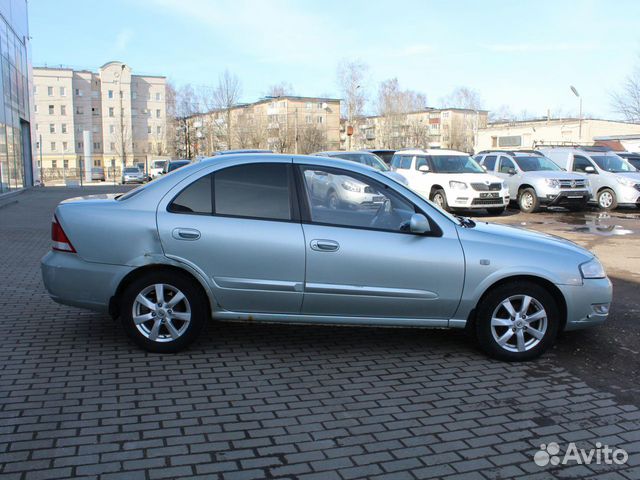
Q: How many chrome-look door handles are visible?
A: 2